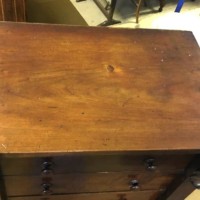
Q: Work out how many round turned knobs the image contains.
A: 4